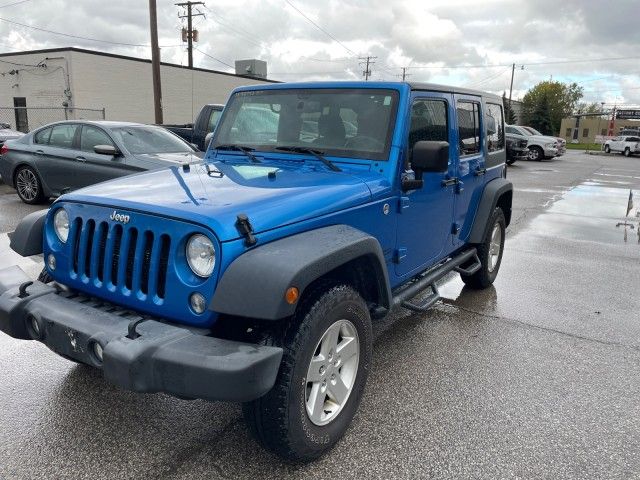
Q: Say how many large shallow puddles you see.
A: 1